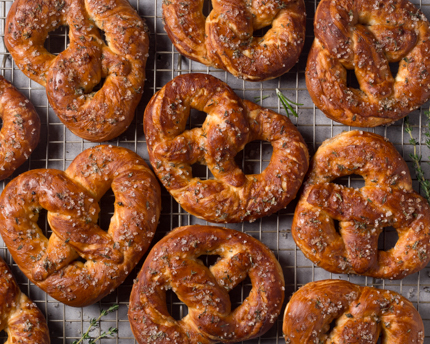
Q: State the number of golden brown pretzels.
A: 10